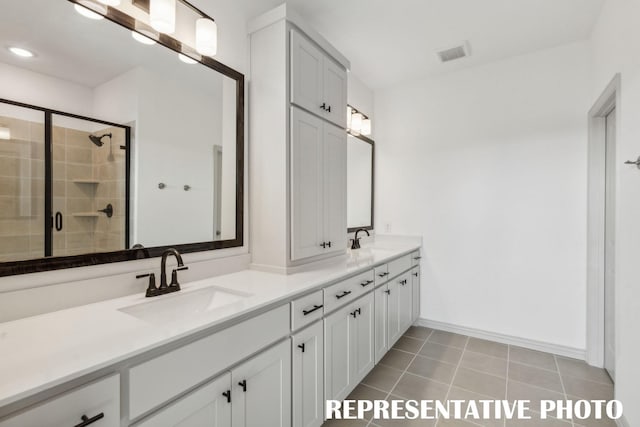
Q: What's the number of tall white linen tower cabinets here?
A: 1